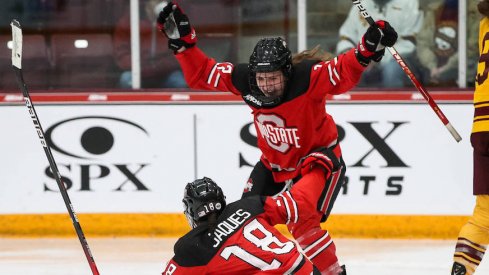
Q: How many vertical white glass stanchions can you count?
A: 3